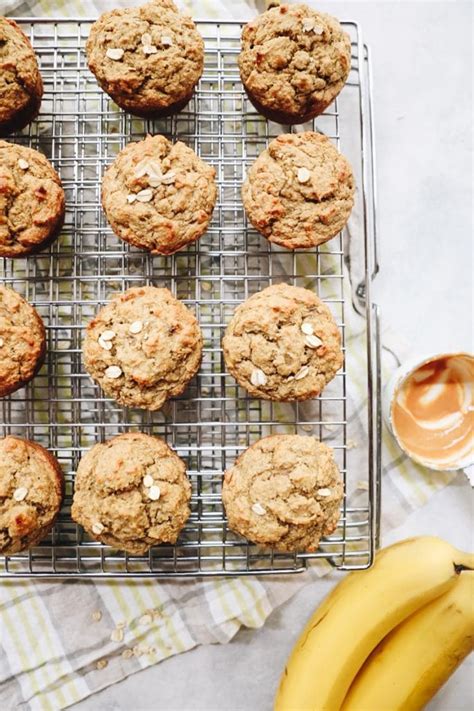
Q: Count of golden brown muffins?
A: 12